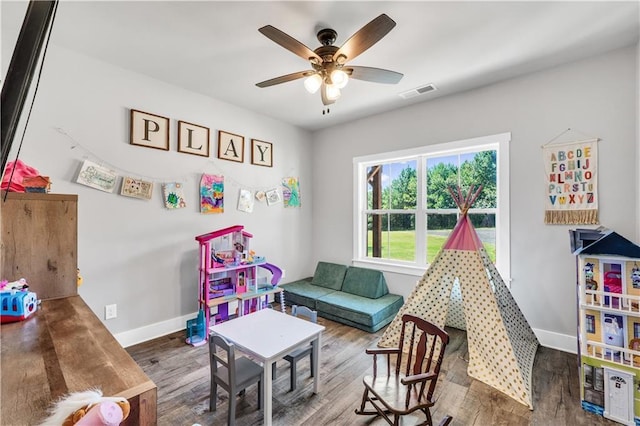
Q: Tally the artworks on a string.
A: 8